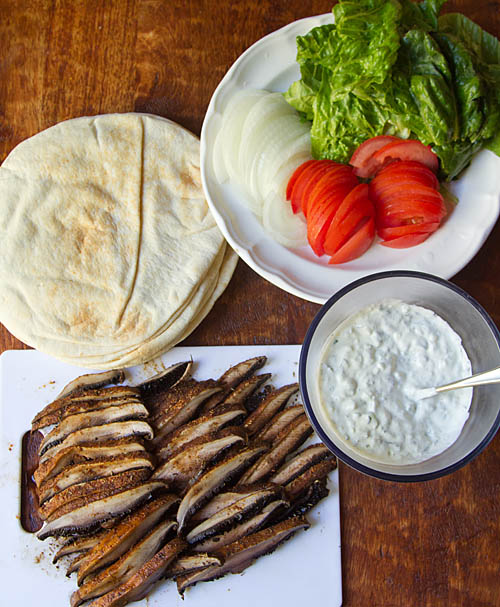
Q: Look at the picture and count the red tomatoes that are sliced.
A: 2